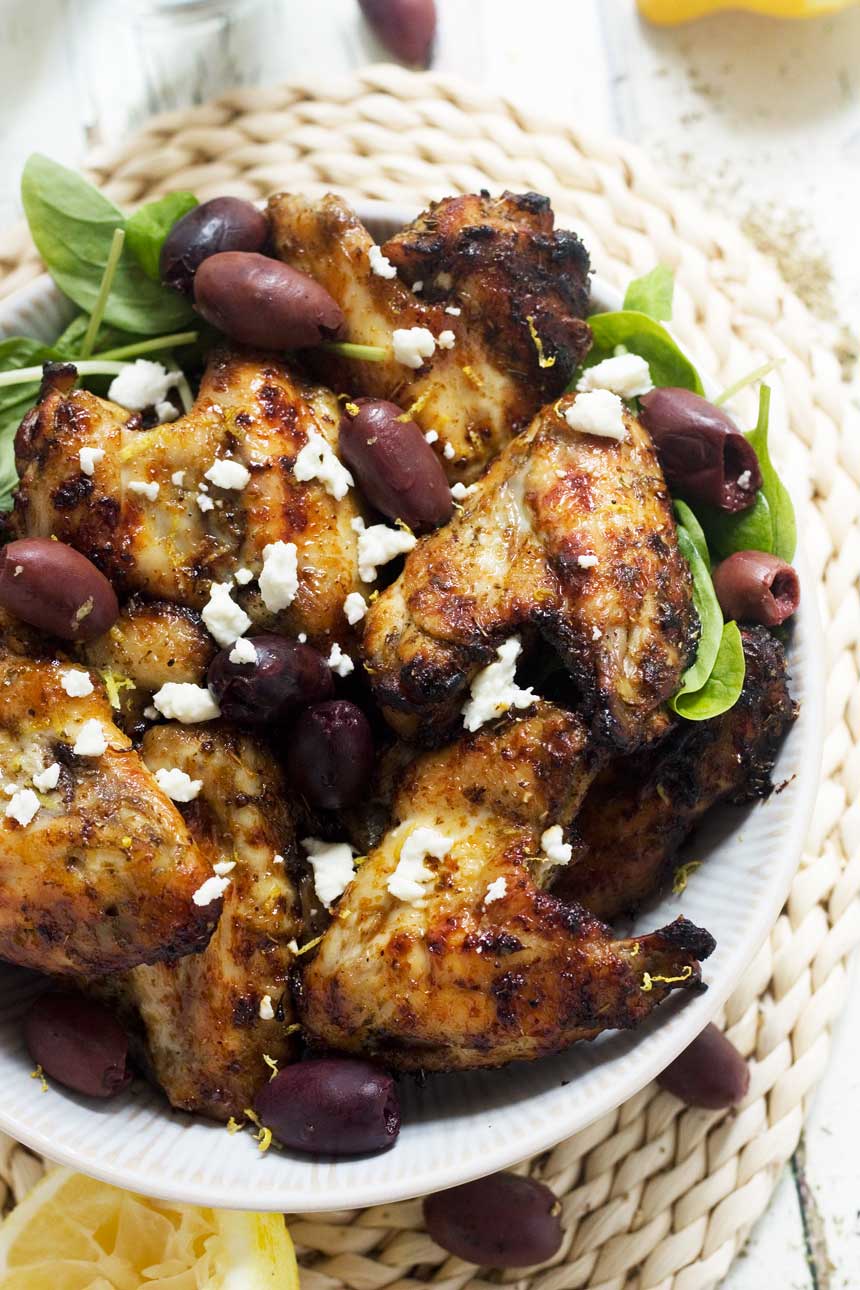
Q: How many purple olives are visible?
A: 13